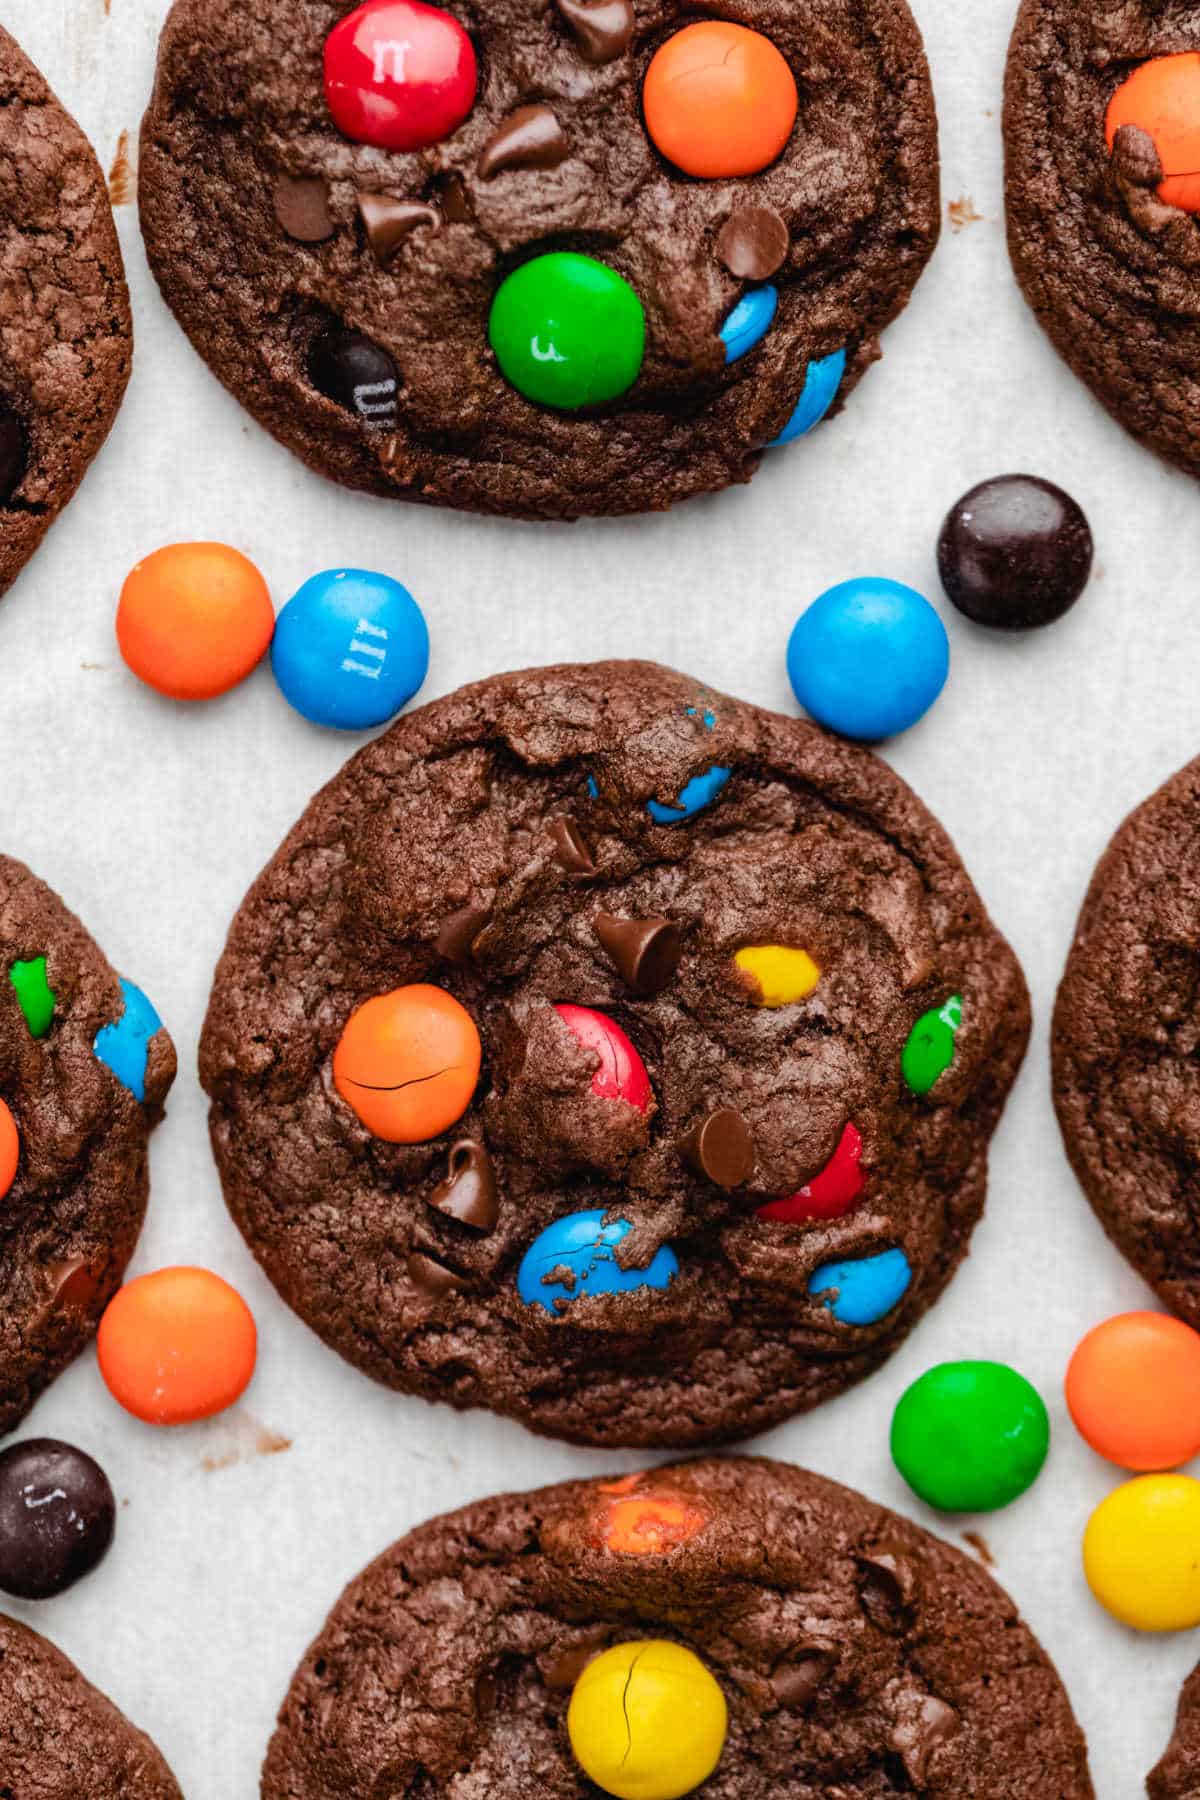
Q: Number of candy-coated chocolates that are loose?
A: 9